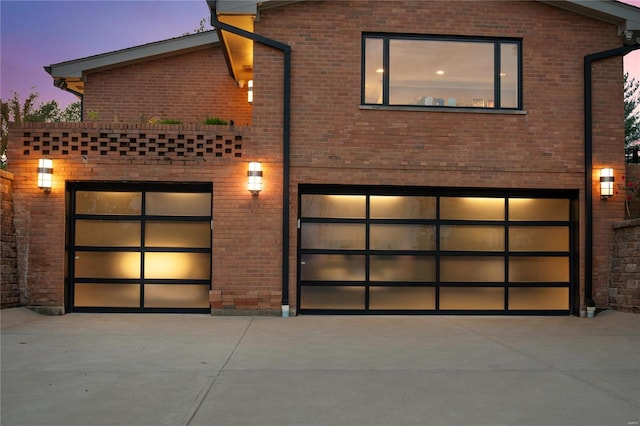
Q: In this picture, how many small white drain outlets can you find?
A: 2